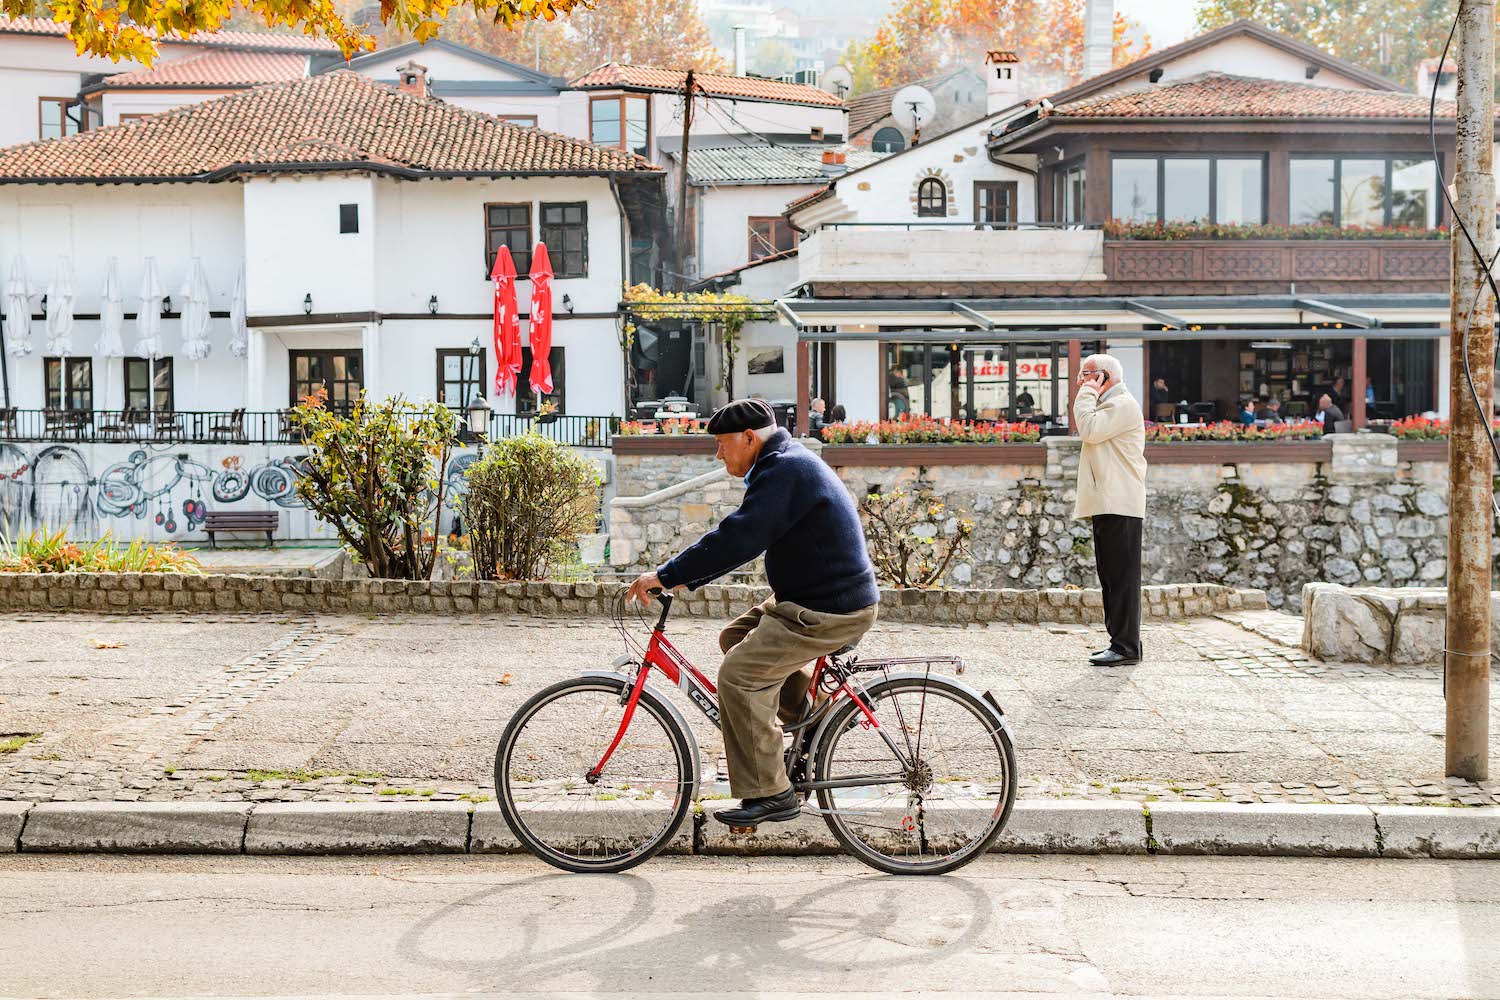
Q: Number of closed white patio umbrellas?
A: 6